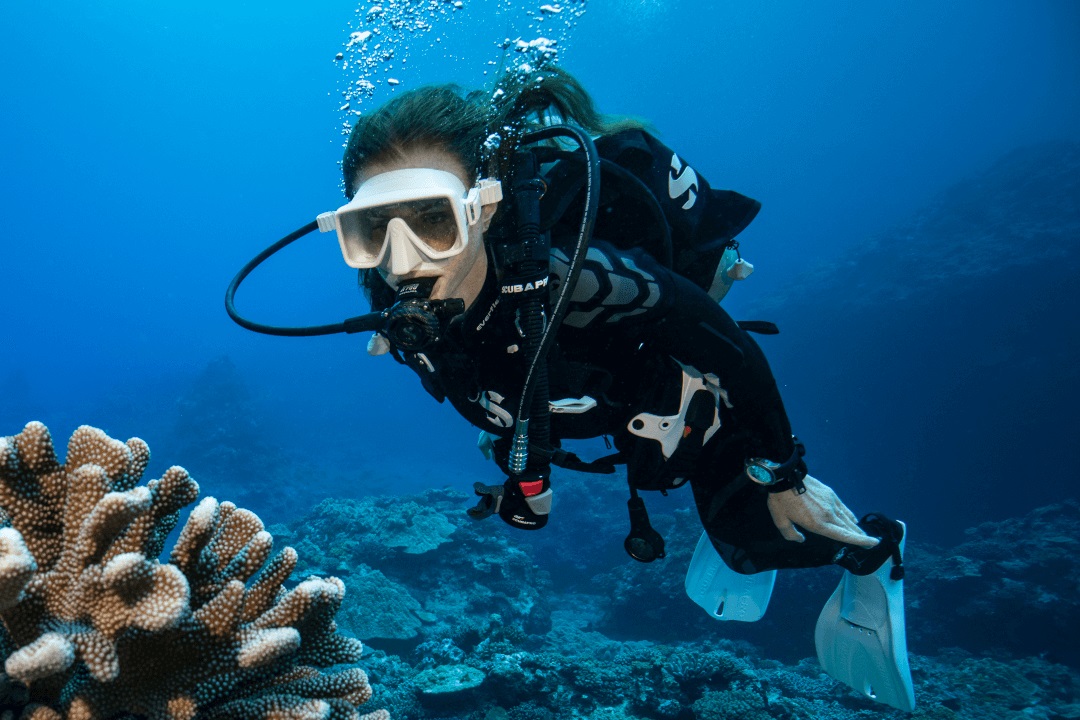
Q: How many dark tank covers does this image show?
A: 1